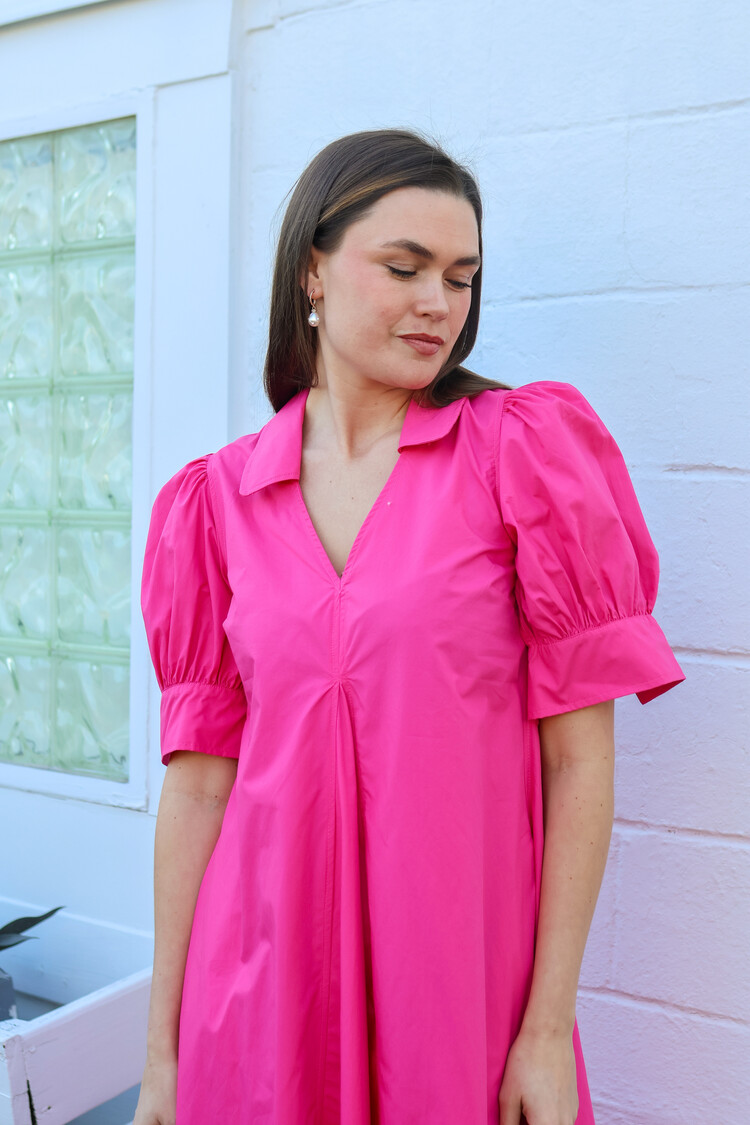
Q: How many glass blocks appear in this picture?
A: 10